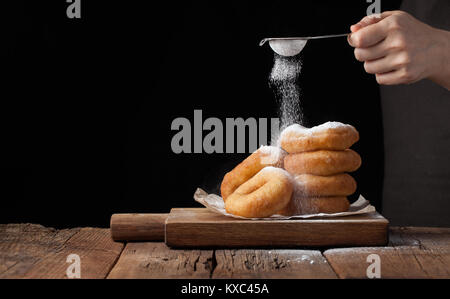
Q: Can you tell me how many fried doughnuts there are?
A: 6